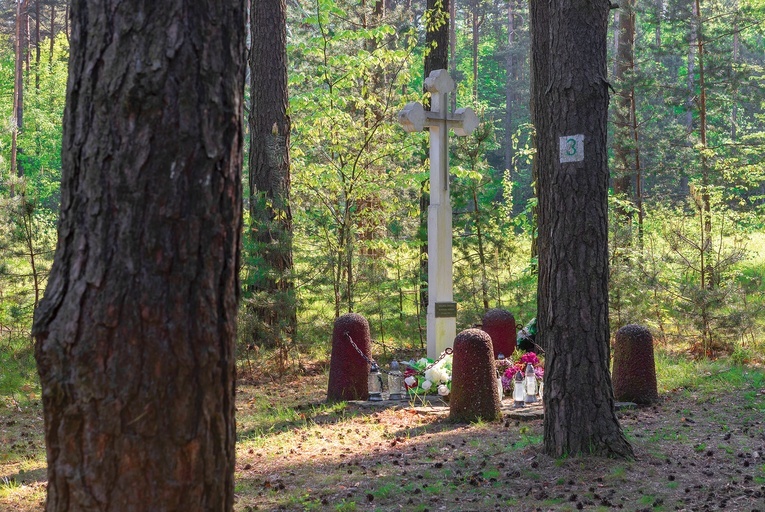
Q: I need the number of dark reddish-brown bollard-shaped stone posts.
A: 4